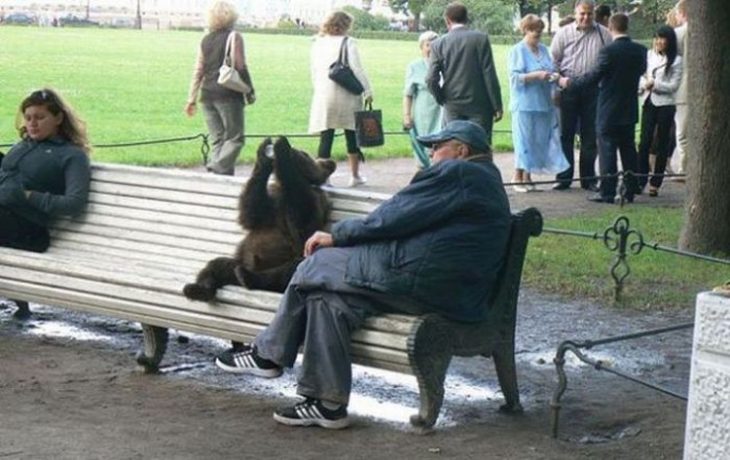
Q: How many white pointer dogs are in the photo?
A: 0